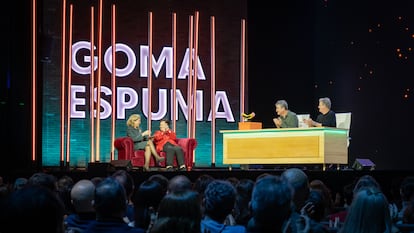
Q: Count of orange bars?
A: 12